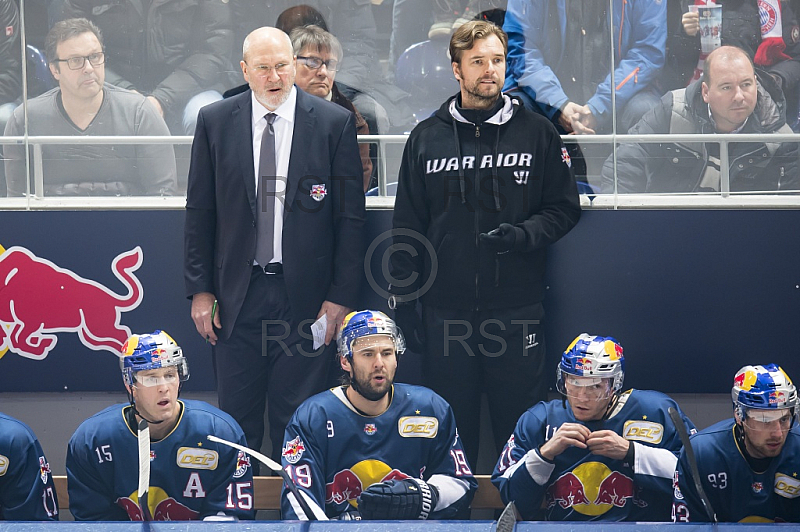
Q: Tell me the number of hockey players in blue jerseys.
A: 5